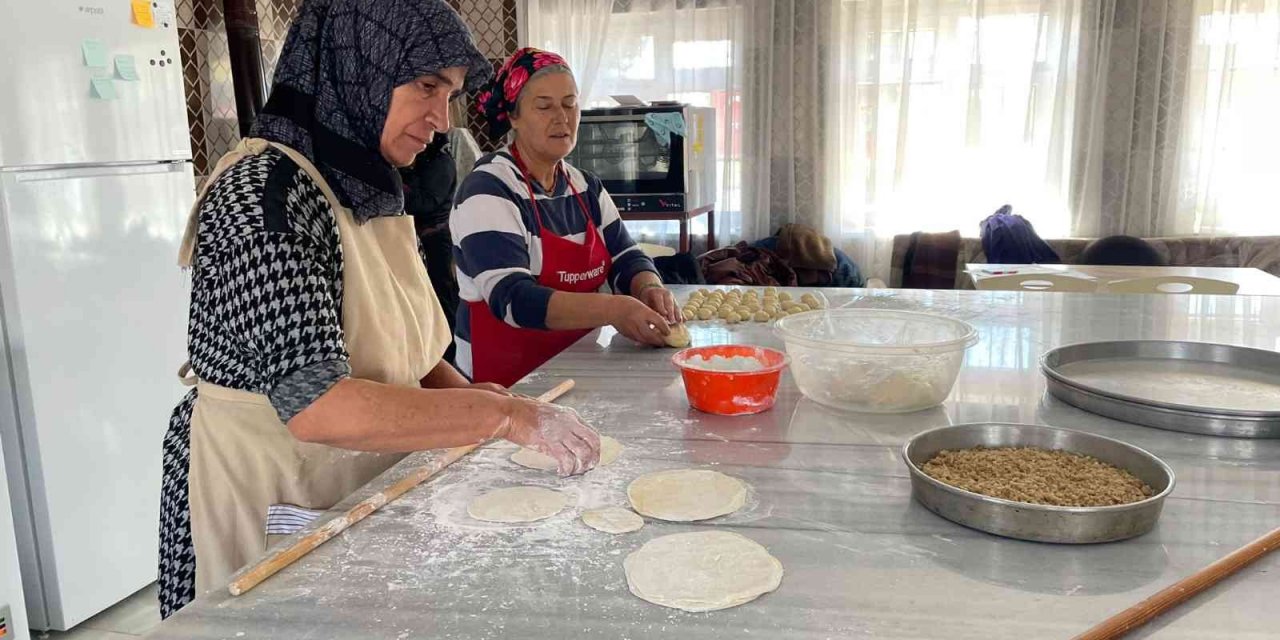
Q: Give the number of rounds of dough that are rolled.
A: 5